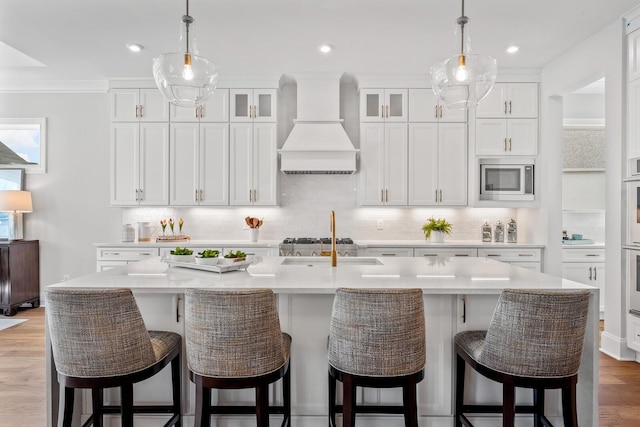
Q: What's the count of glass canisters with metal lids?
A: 3